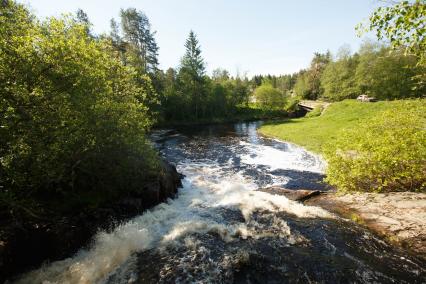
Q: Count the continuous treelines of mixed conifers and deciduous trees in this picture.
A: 1